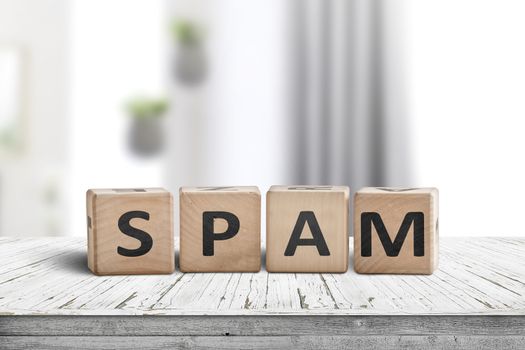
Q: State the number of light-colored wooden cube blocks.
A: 4